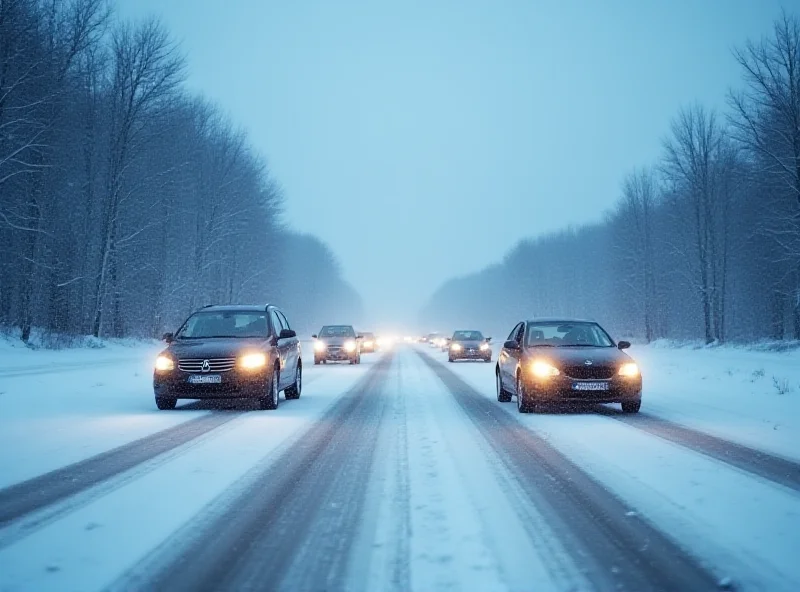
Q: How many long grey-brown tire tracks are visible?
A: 4